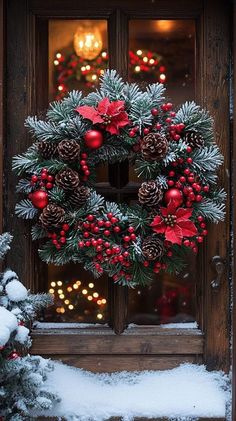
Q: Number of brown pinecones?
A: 9